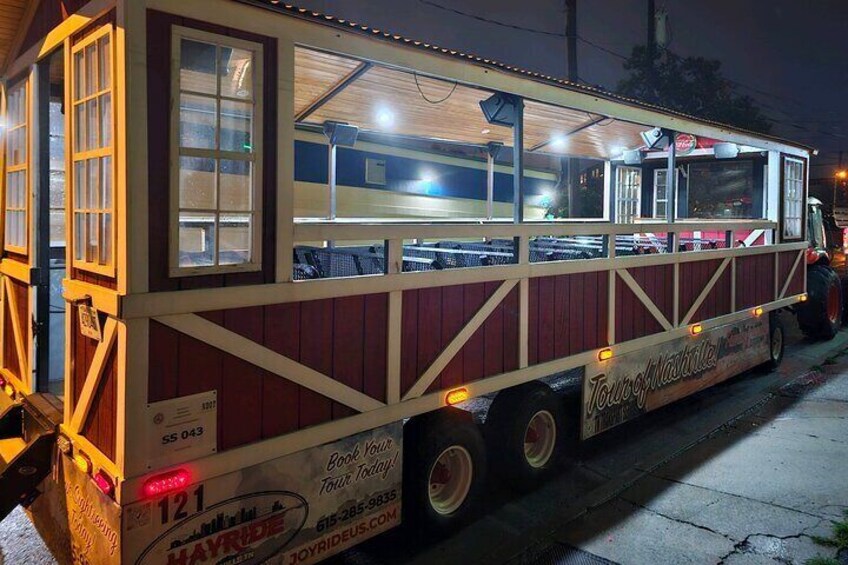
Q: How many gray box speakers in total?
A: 5